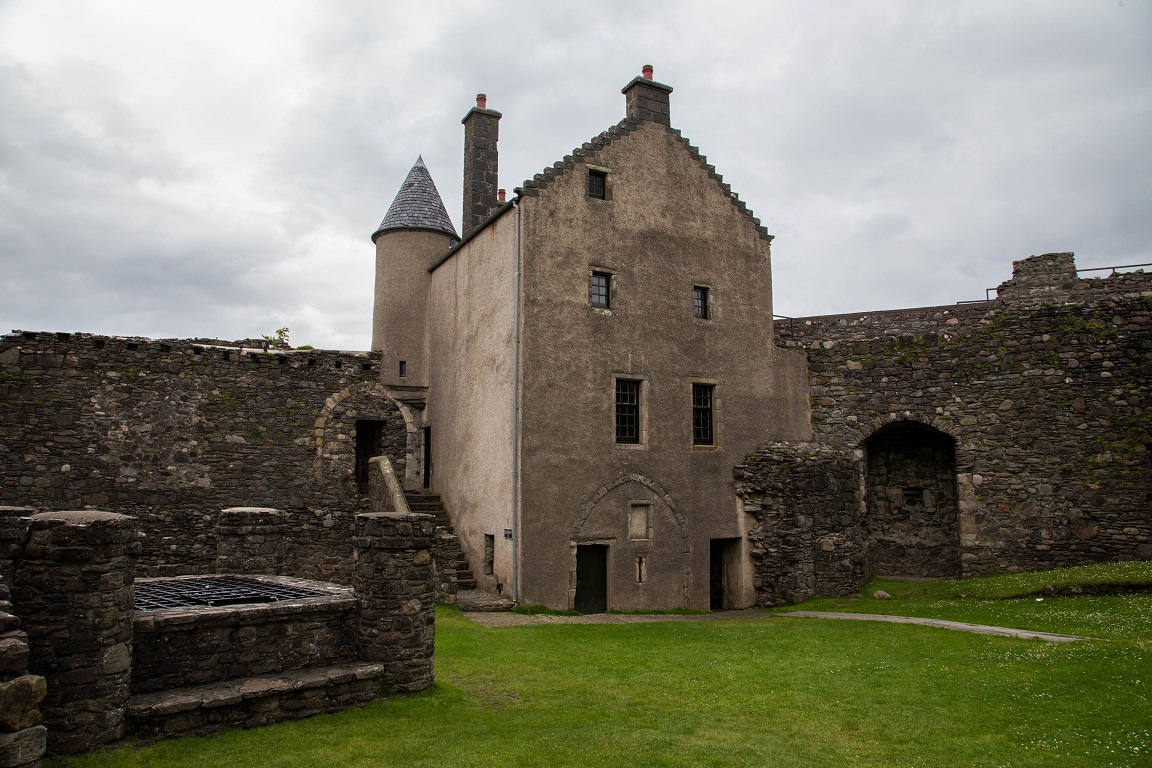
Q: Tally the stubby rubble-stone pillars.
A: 4